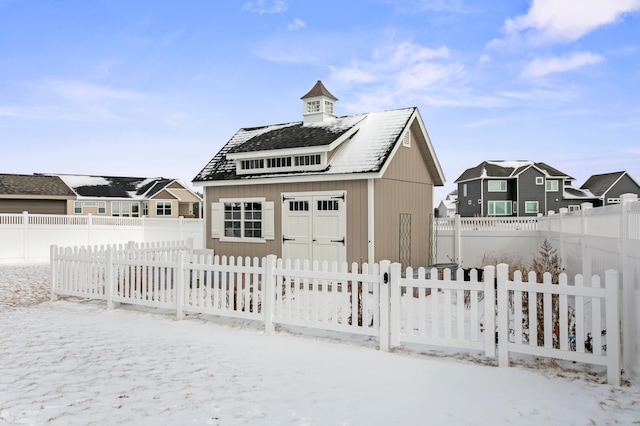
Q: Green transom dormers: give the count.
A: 0